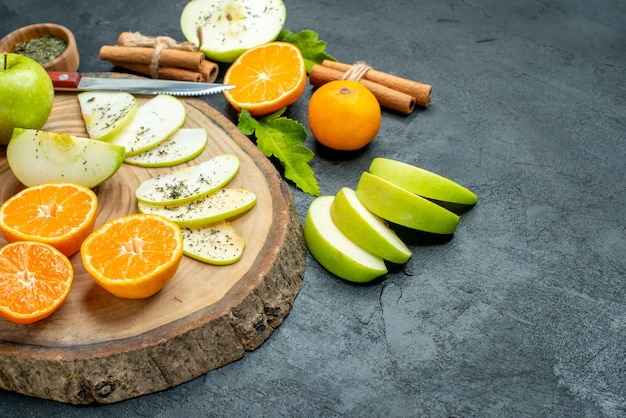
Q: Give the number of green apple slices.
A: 11